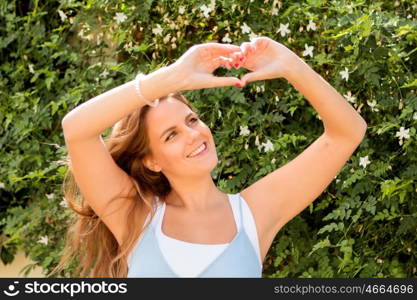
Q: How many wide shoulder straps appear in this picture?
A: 2